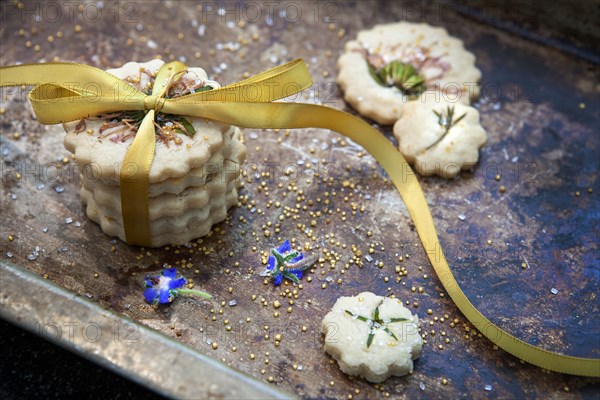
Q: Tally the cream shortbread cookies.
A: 8